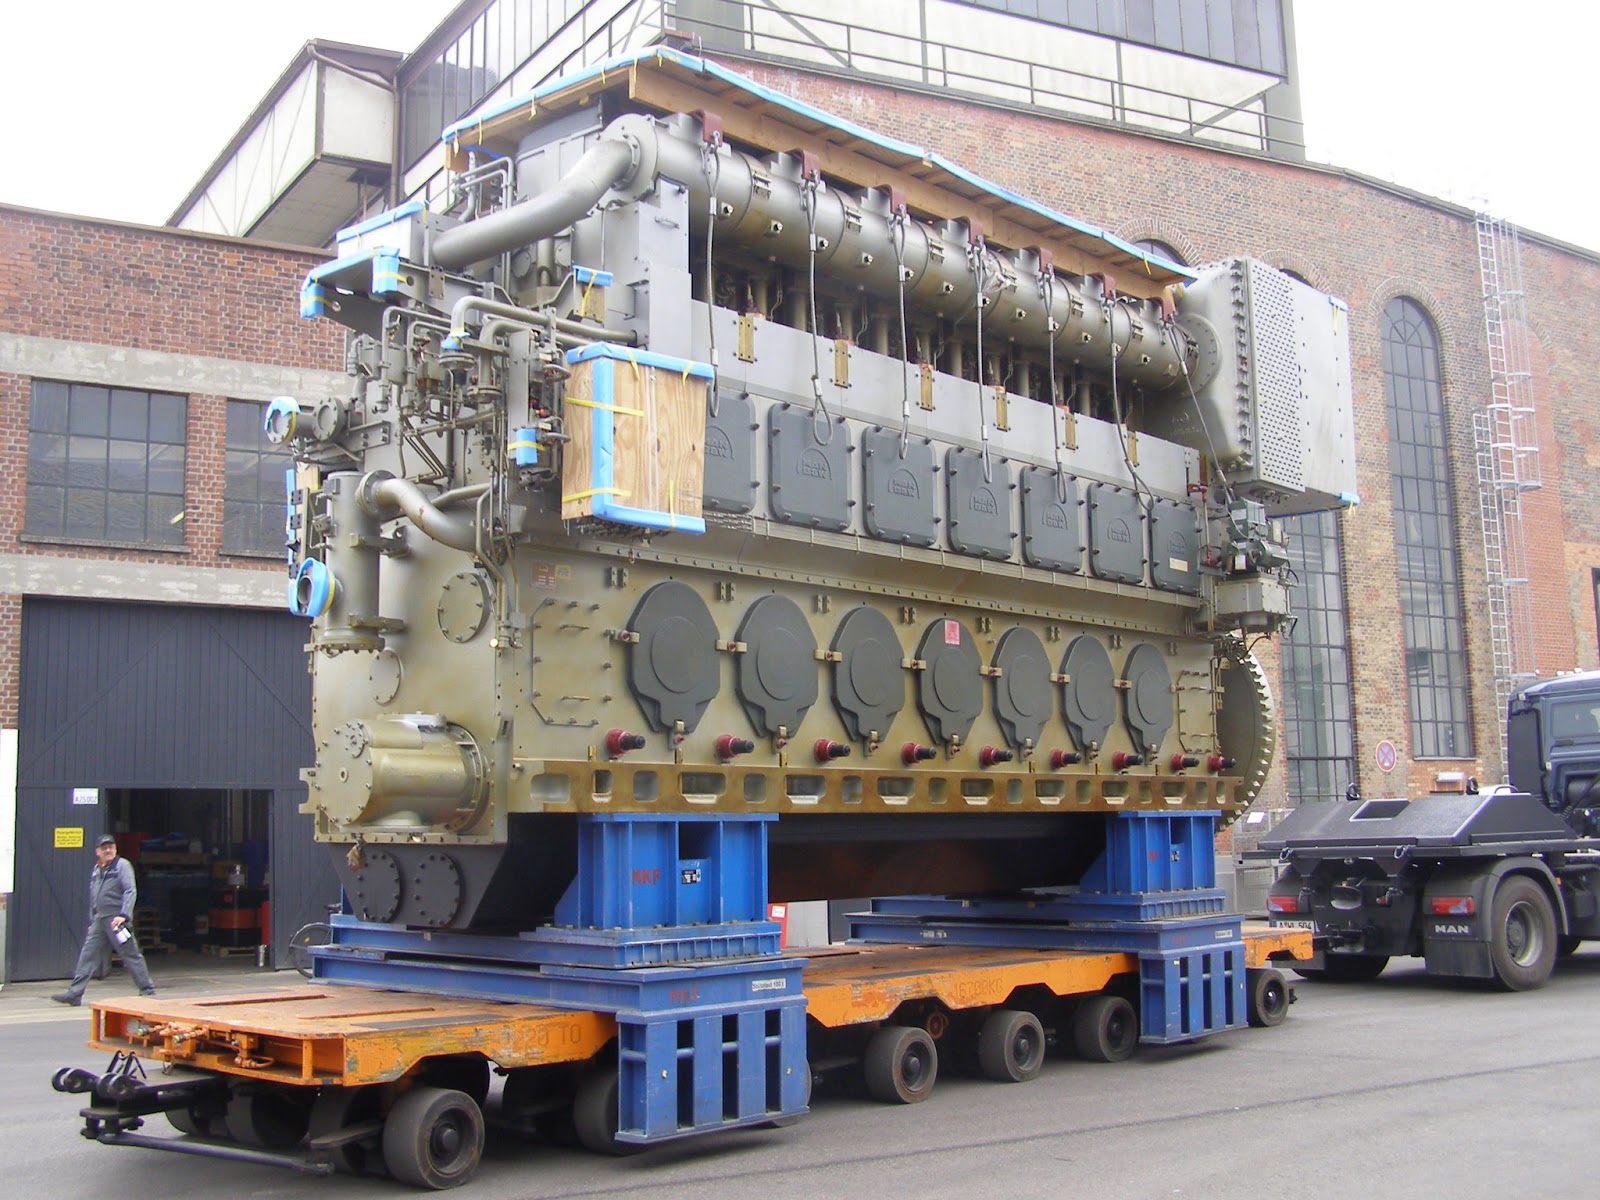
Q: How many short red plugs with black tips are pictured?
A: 9